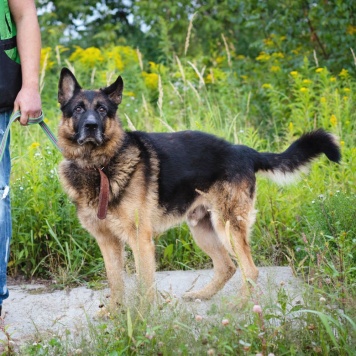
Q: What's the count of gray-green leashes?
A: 1